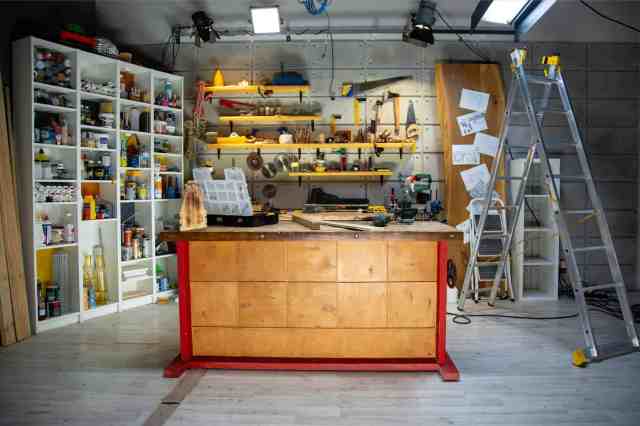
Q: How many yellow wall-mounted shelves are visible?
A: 4